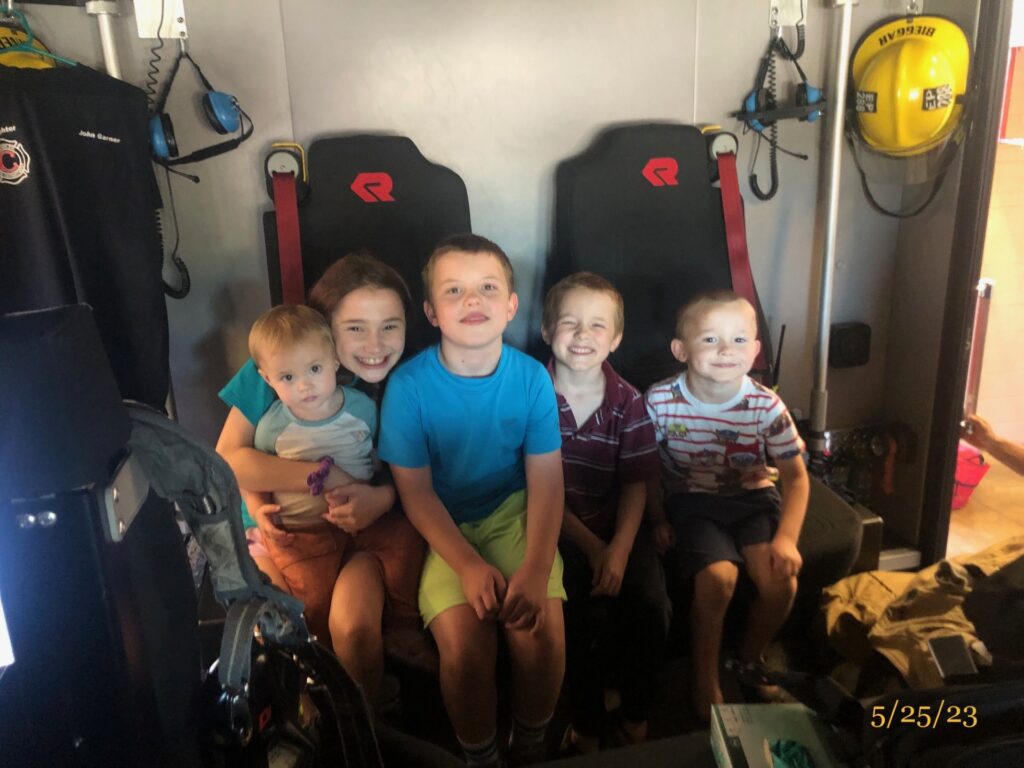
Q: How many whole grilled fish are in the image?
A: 0